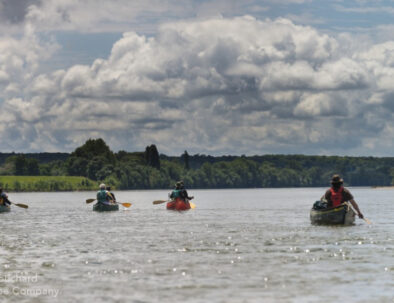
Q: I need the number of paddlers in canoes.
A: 6